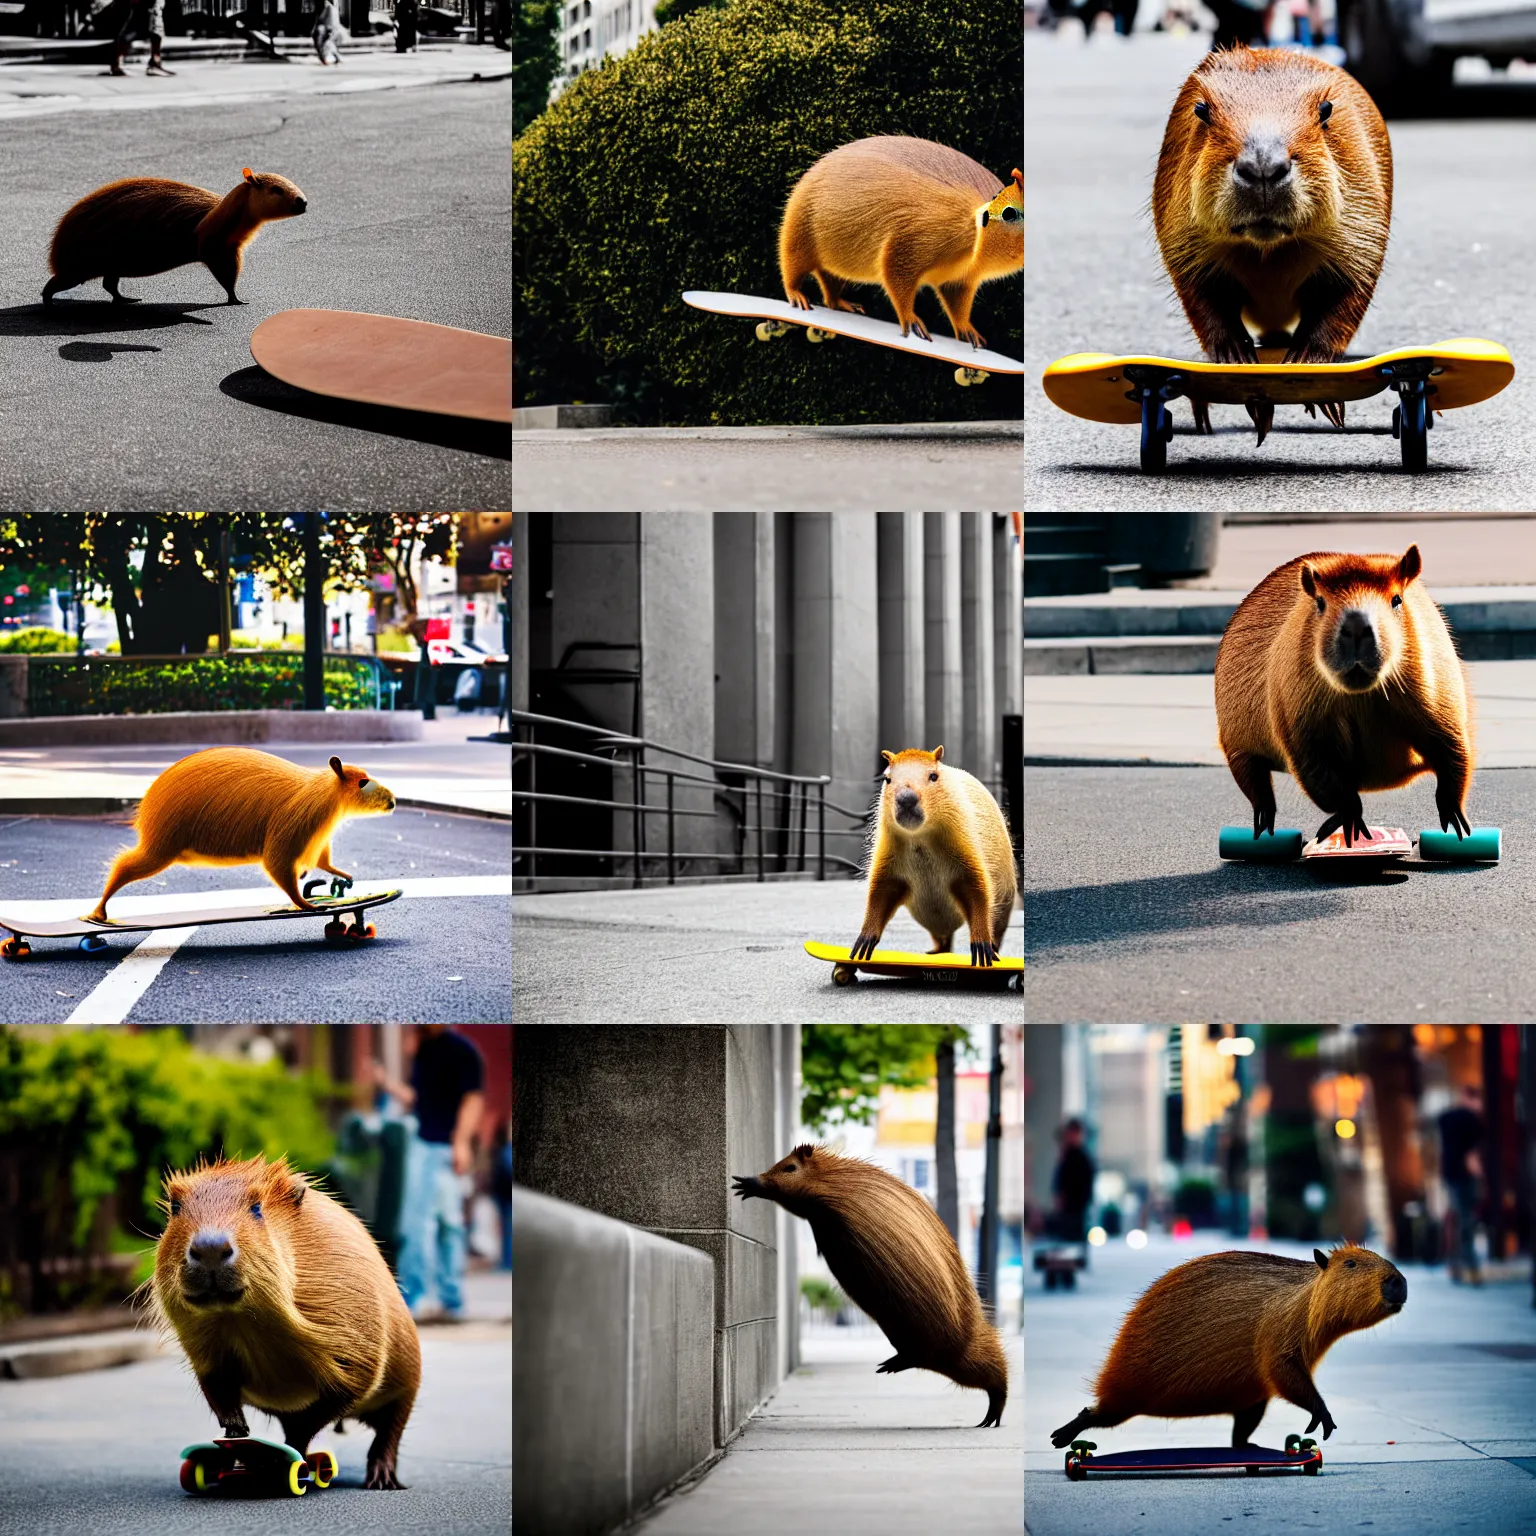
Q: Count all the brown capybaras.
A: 9